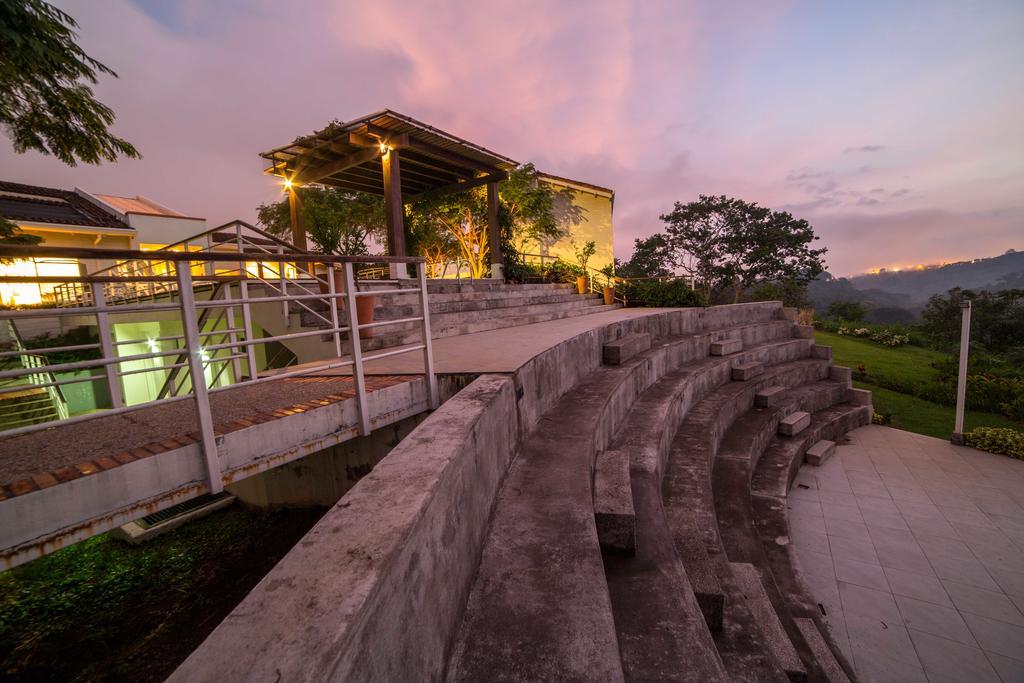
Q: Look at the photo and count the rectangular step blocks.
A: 10